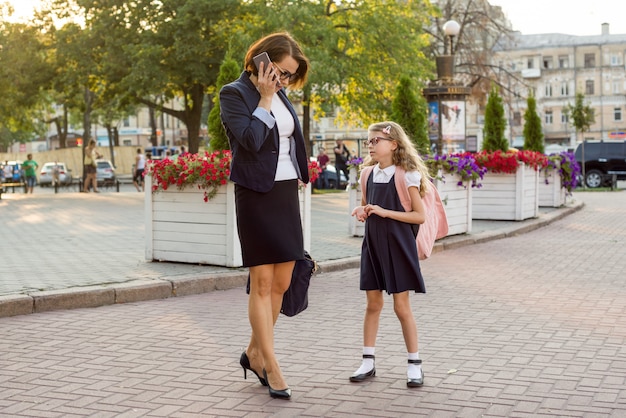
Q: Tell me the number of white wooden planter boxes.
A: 4